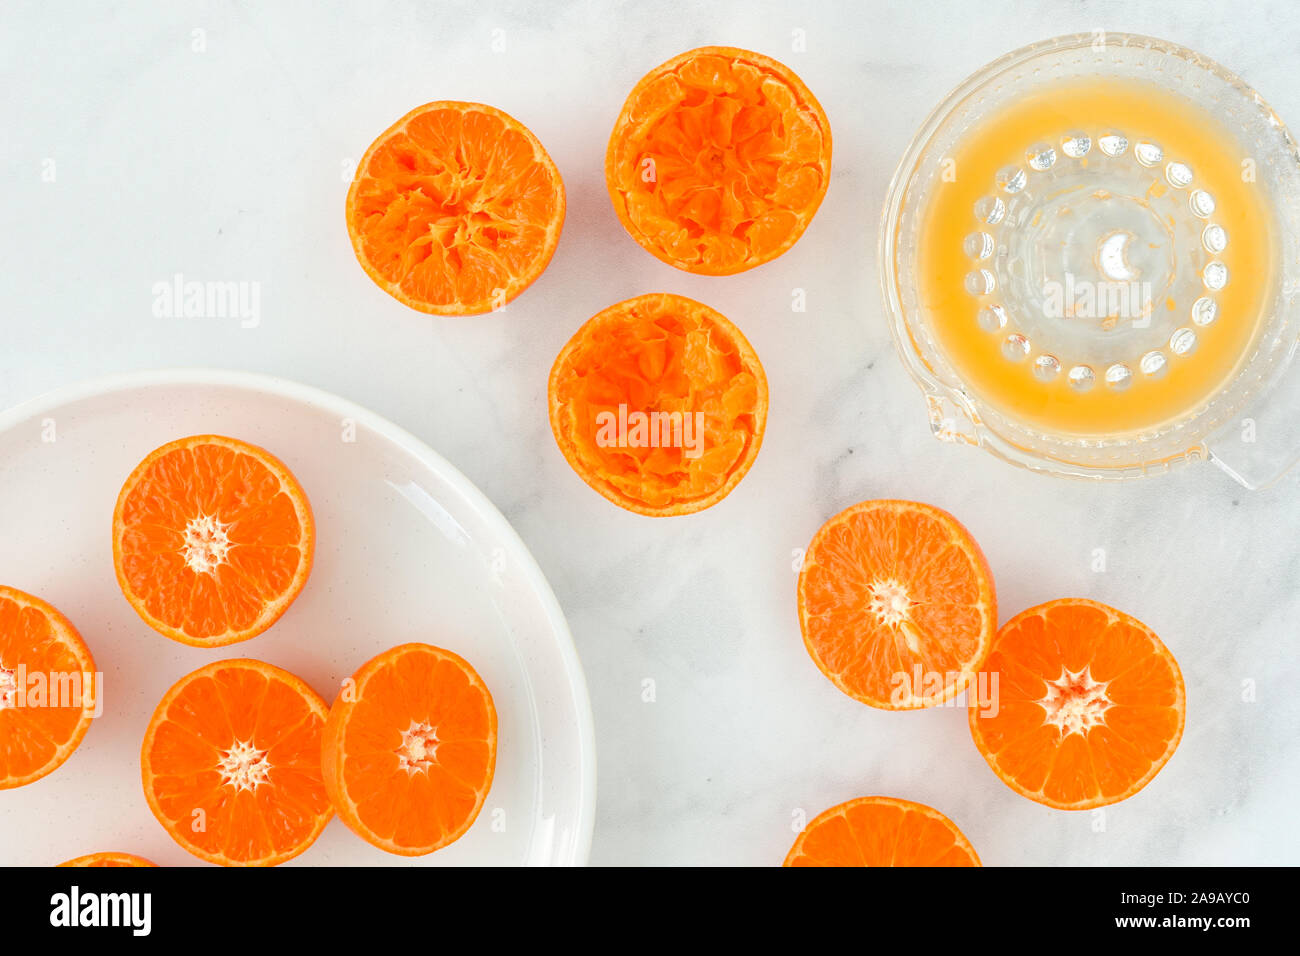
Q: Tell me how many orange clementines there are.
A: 11